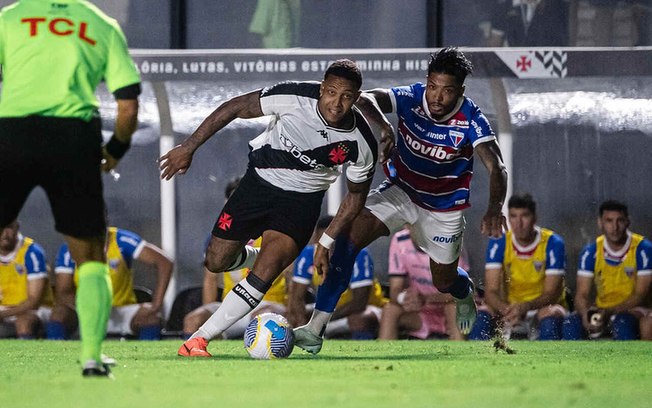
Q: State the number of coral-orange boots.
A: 1